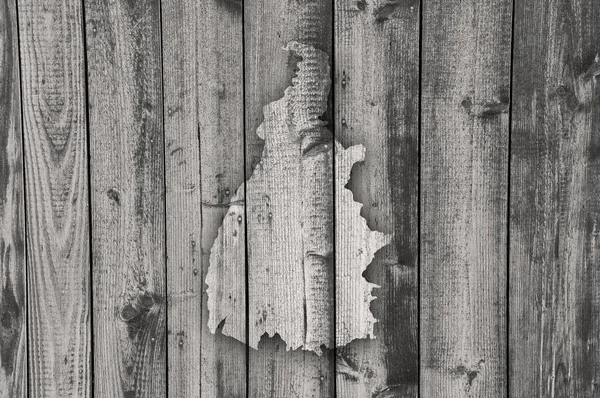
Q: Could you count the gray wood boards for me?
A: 8